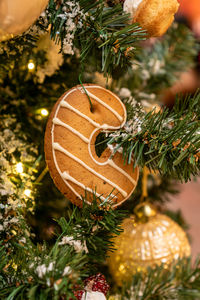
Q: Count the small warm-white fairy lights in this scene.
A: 4